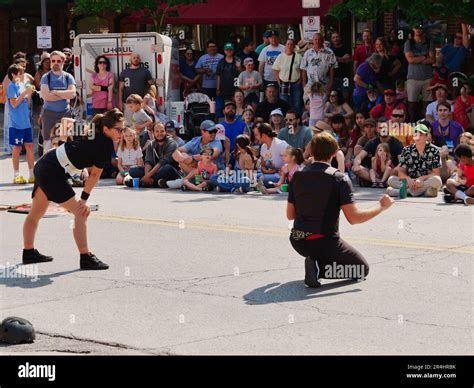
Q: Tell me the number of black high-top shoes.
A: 2